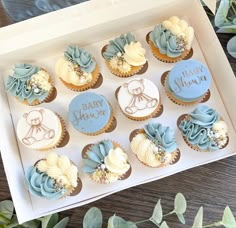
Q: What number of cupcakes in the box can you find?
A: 12